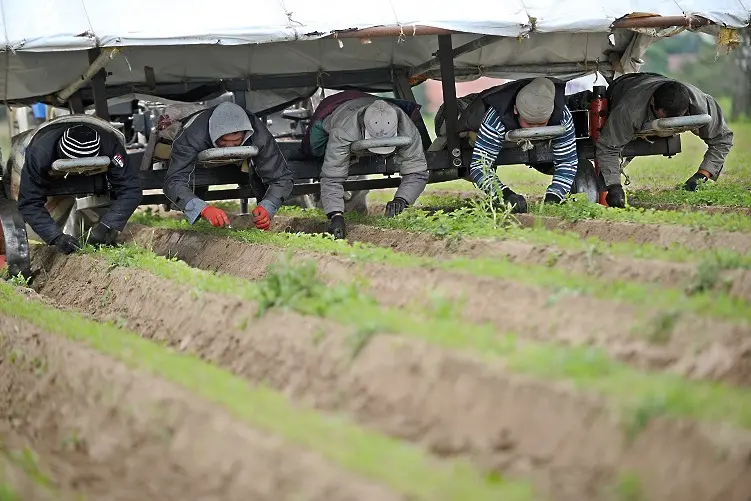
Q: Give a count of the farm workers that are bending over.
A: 5